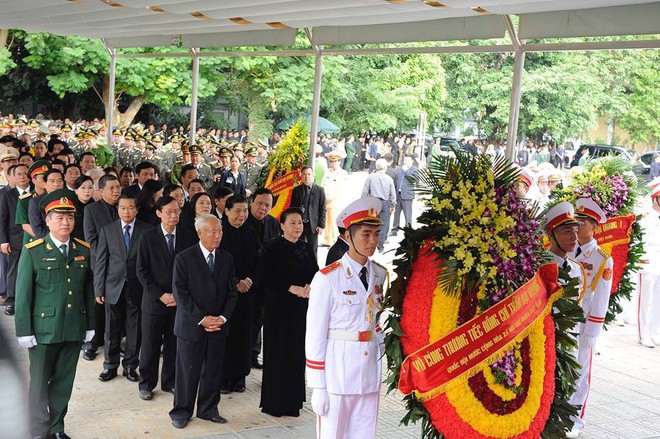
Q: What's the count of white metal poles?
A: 4